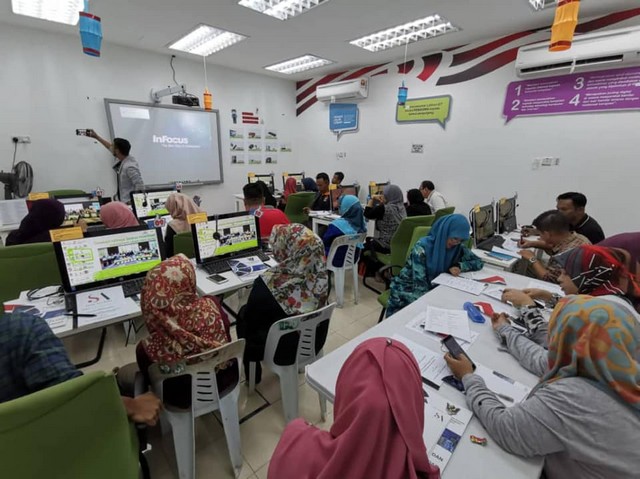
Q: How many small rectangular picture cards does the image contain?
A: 10